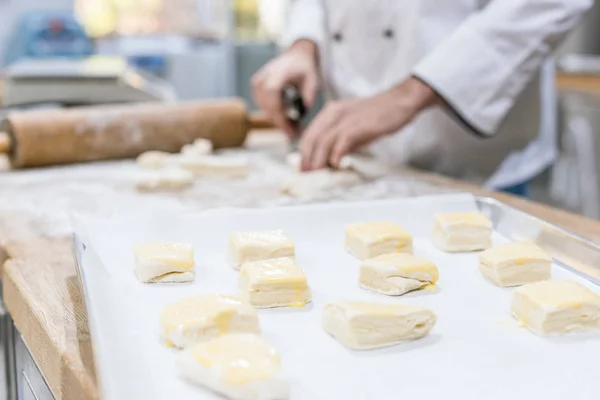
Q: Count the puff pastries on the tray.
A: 11